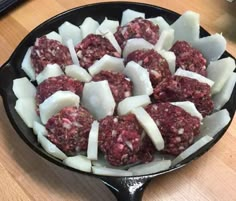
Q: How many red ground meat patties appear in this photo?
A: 11